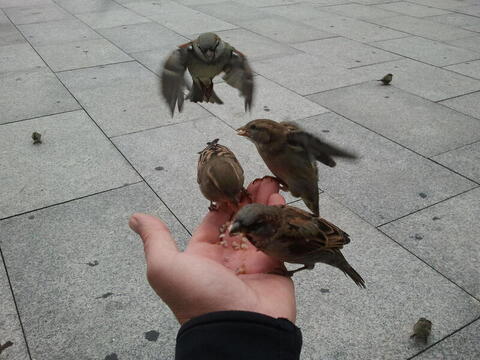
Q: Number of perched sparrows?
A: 3